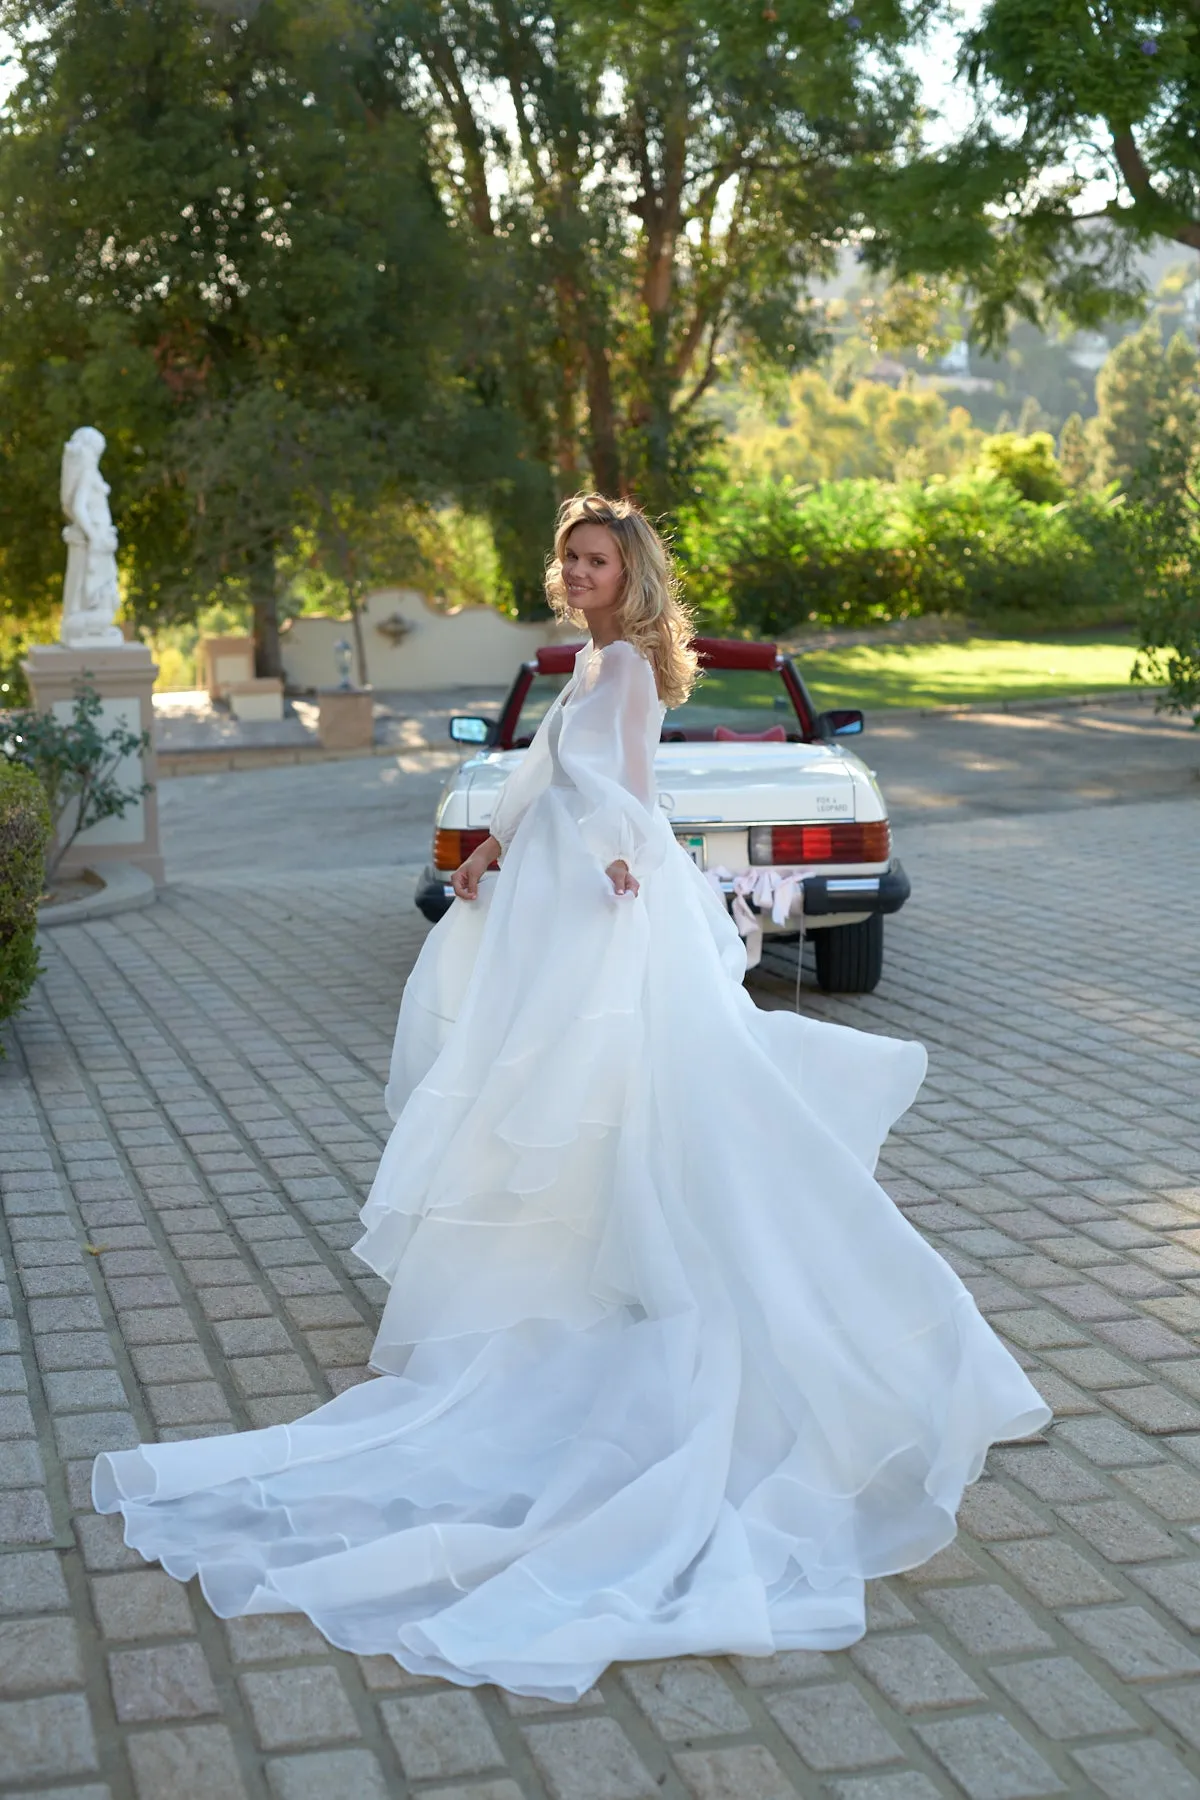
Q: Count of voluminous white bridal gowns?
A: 1